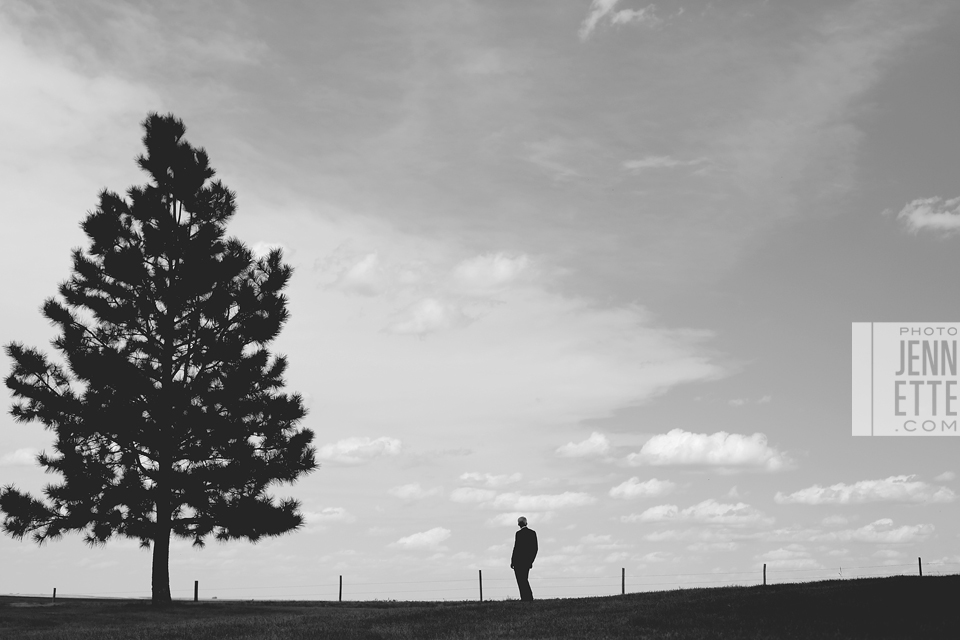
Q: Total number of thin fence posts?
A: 7